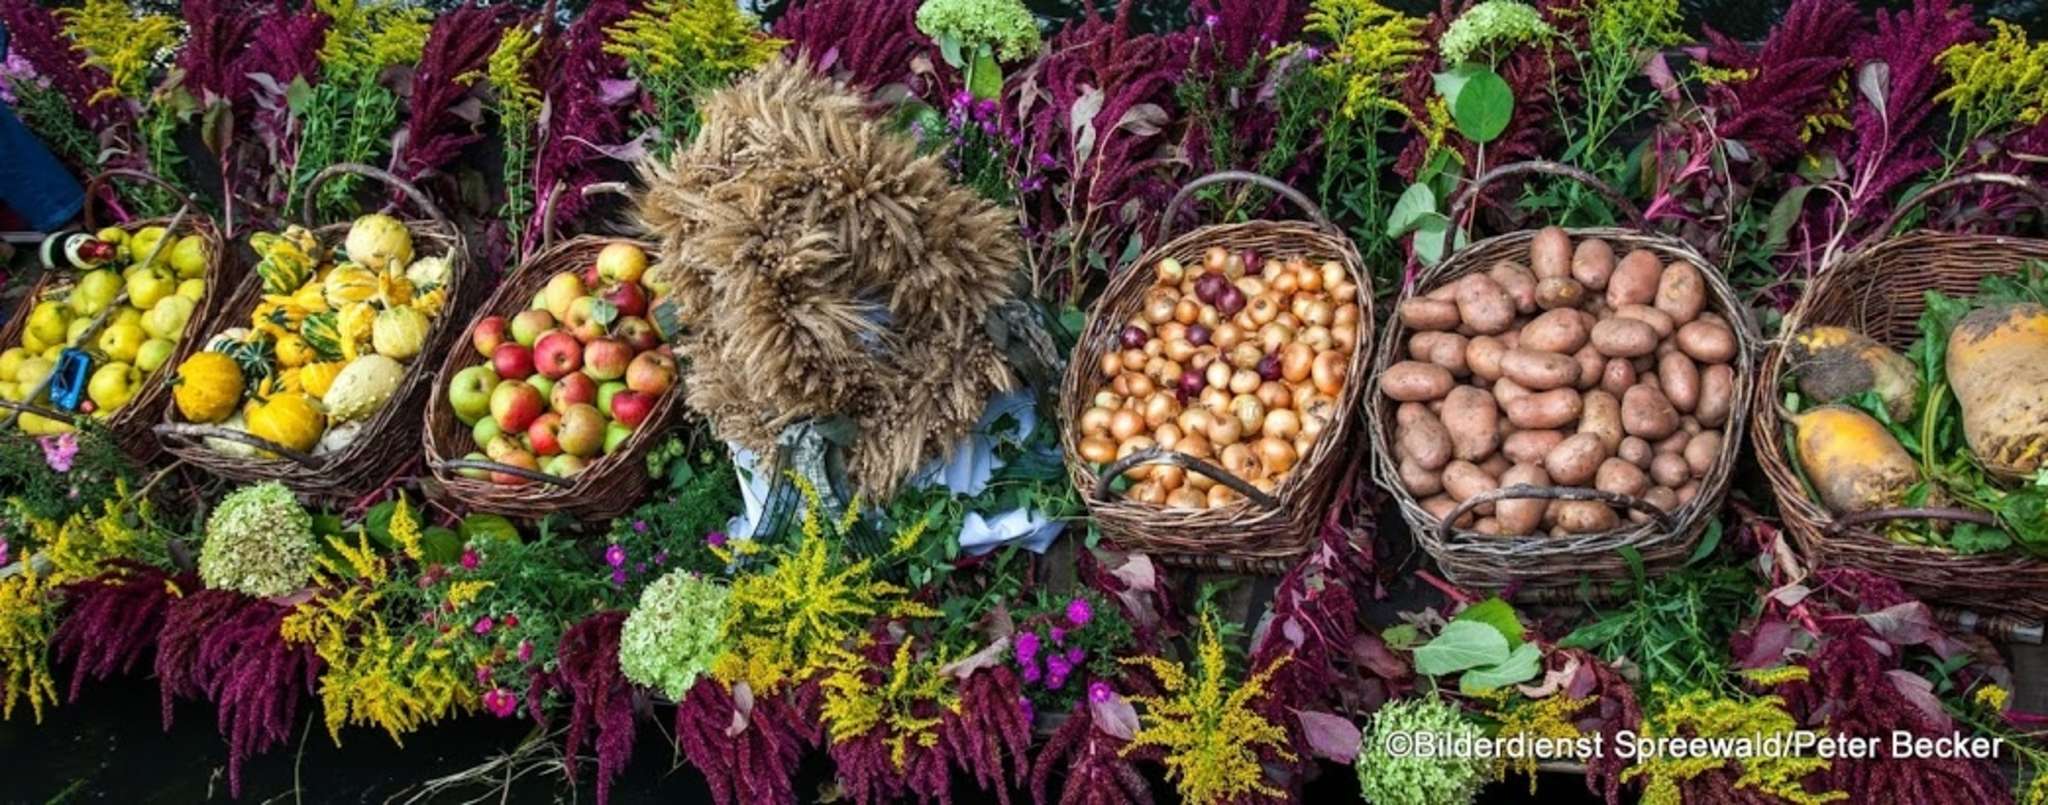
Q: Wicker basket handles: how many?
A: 12